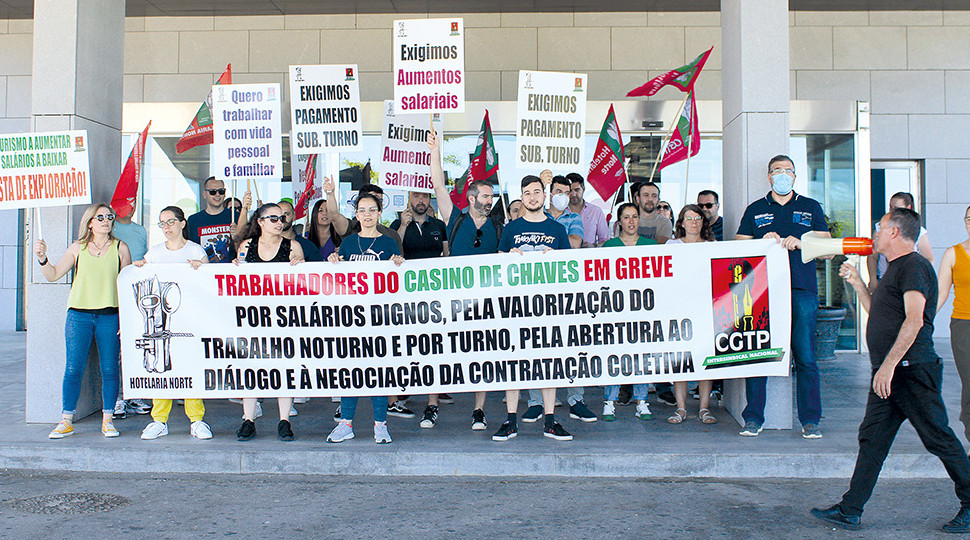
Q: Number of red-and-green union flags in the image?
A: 7